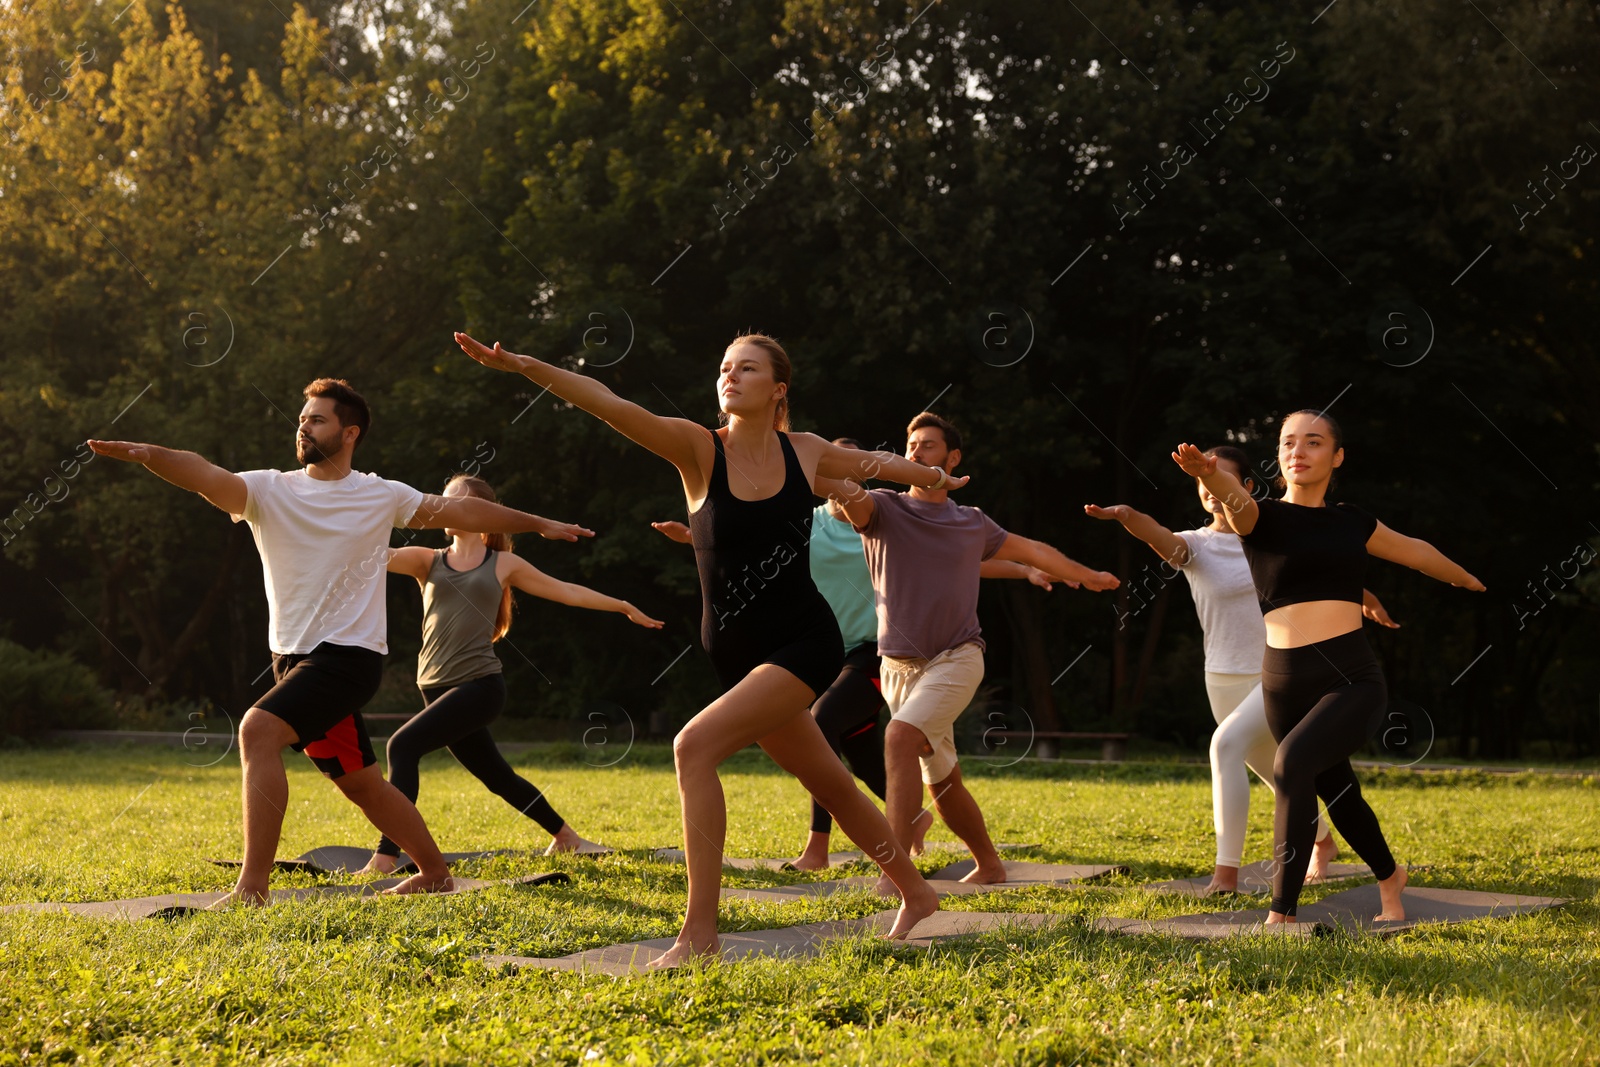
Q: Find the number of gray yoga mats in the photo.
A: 7